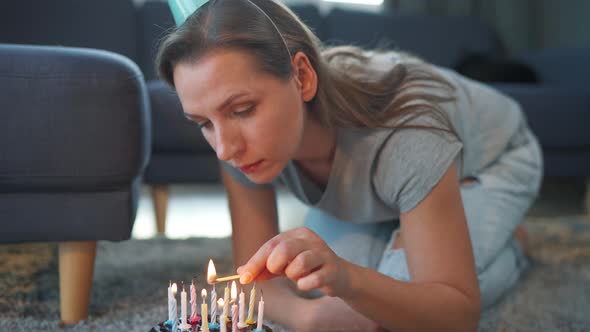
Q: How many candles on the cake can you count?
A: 12